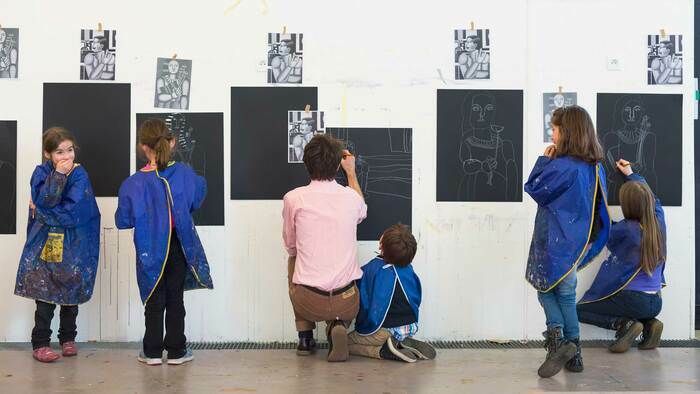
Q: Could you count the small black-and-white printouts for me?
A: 8